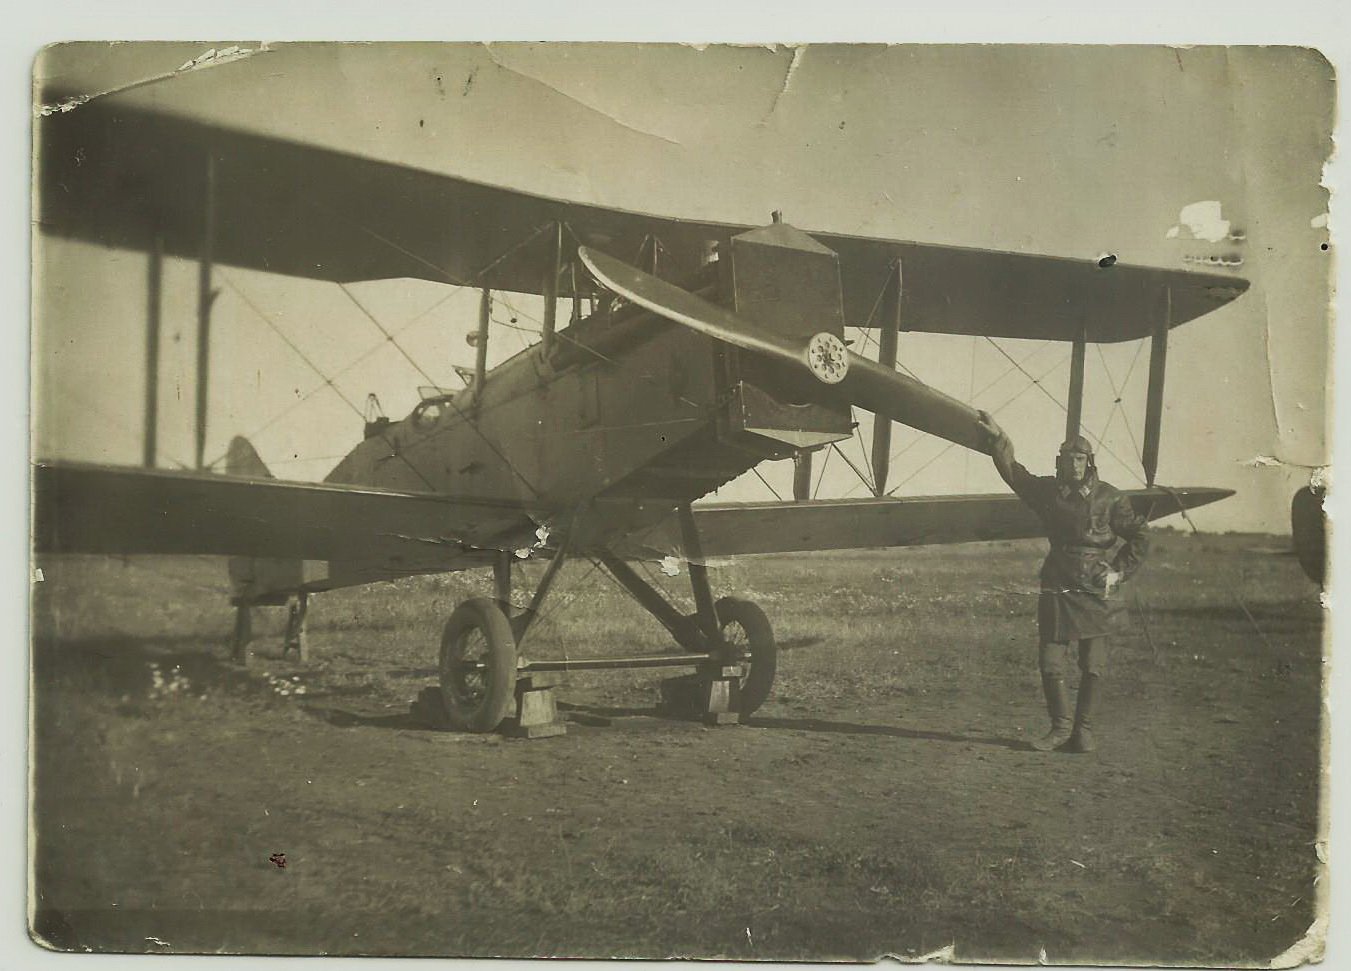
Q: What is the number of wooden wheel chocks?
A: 2